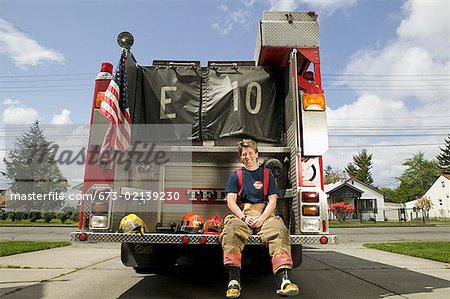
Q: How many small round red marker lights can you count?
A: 4